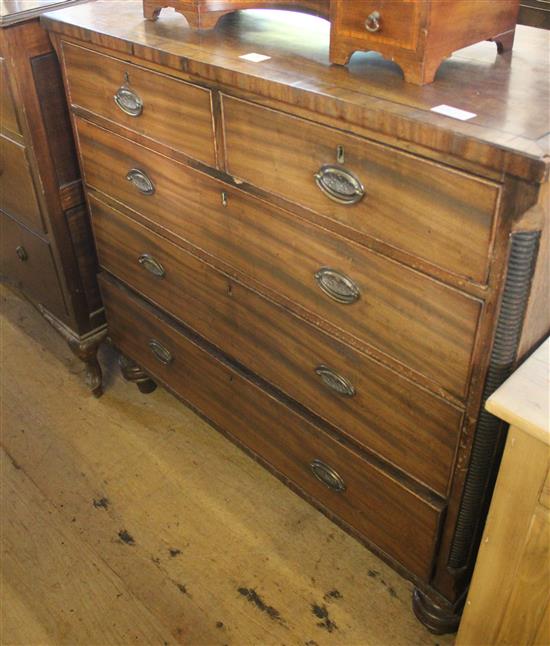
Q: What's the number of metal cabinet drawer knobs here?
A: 10